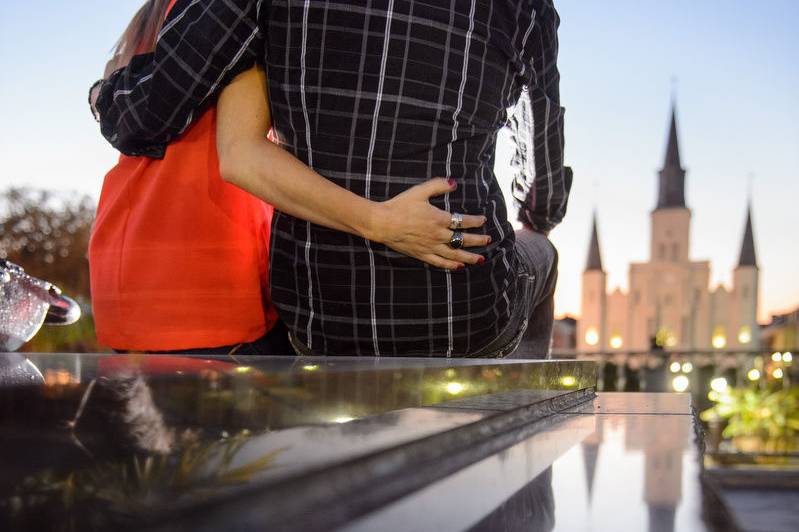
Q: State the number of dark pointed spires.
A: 3